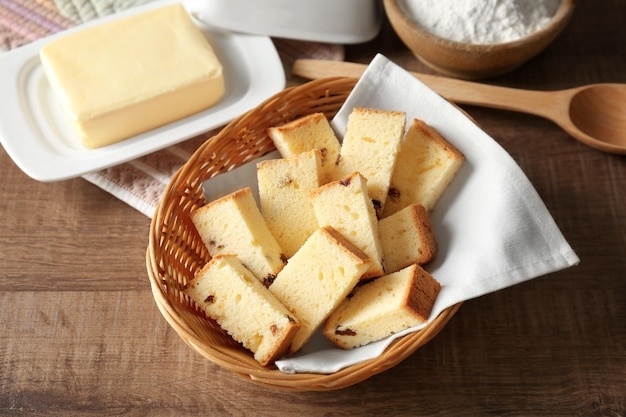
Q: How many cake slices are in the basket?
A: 10